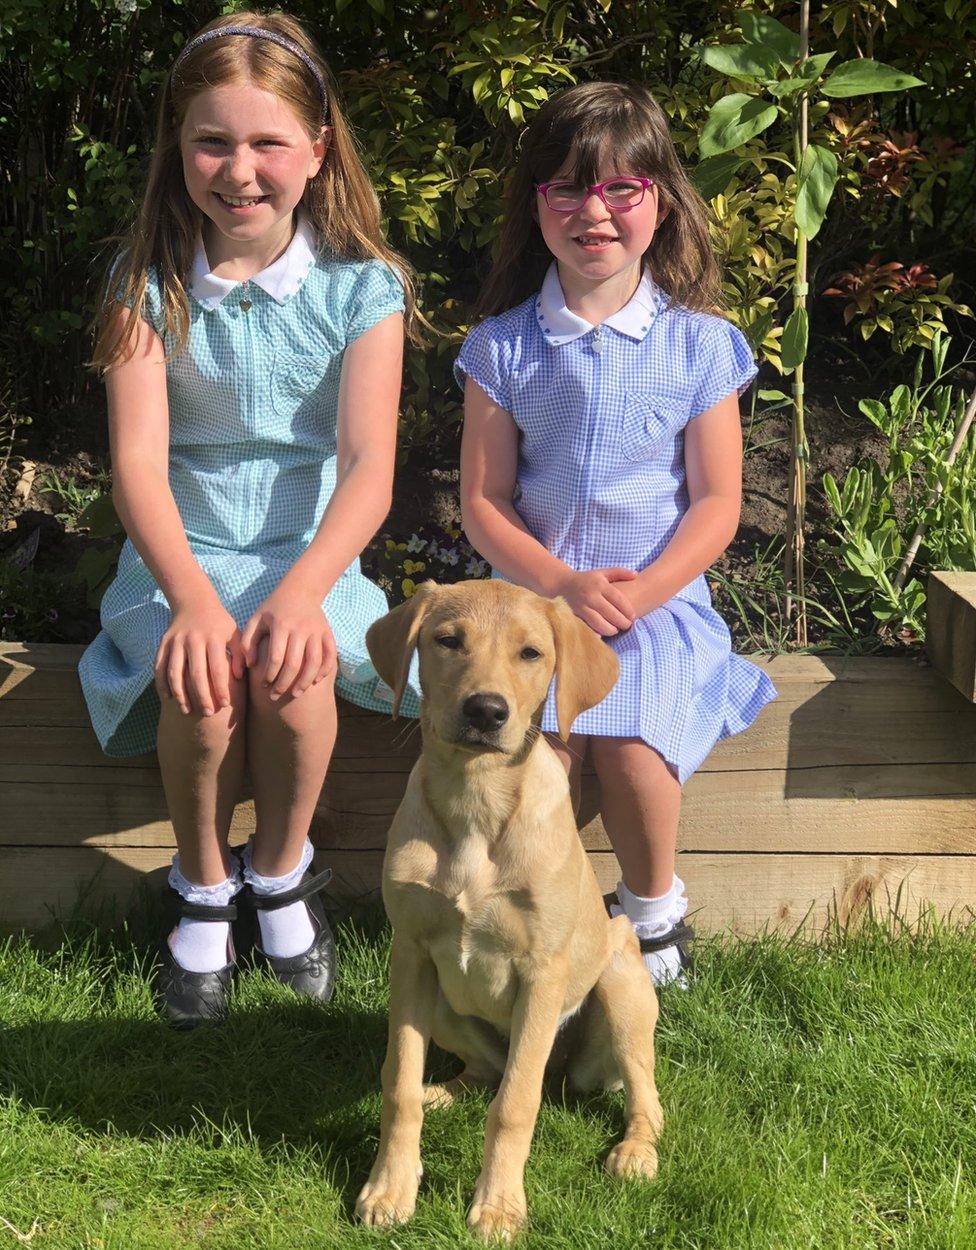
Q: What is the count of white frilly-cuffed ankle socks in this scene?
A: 3